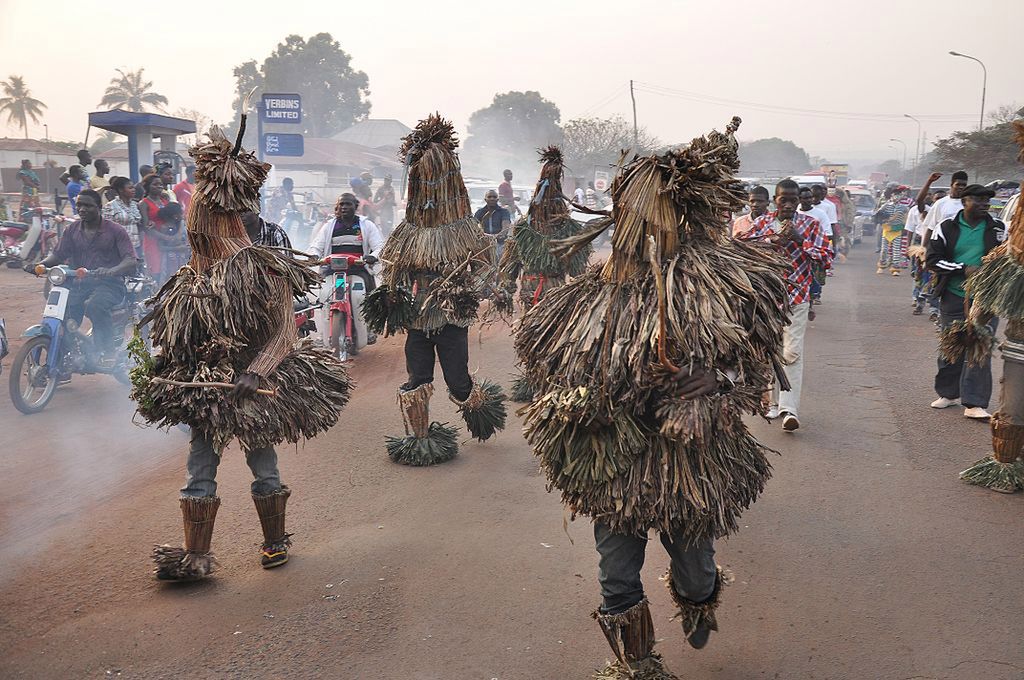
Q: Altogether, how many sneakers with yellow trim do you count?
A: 1